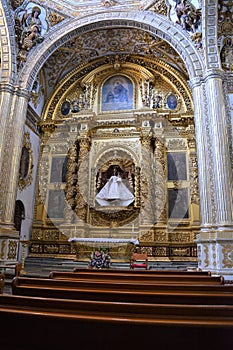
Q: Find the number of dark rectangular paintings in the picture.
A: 4